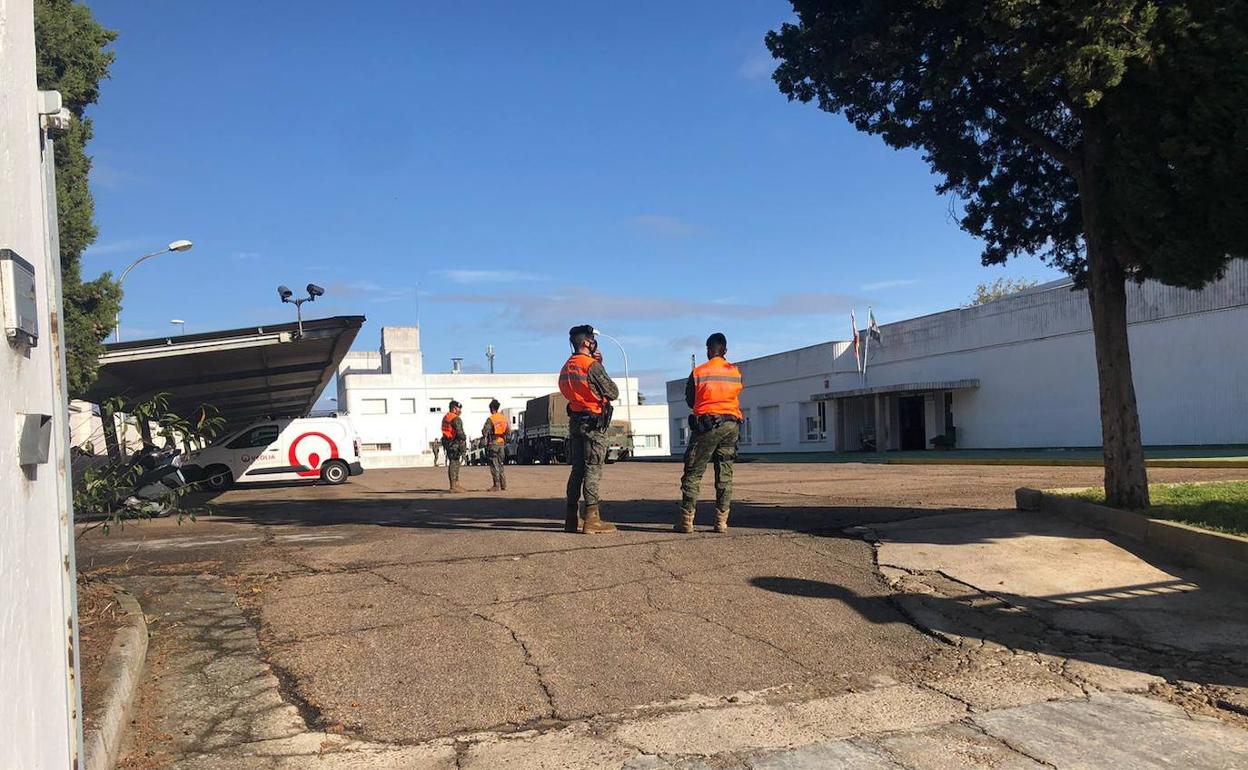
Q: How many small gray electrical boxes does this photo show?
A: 2